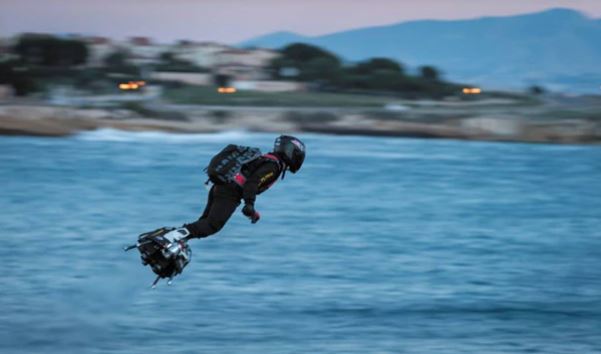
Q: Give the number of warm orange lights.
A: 3